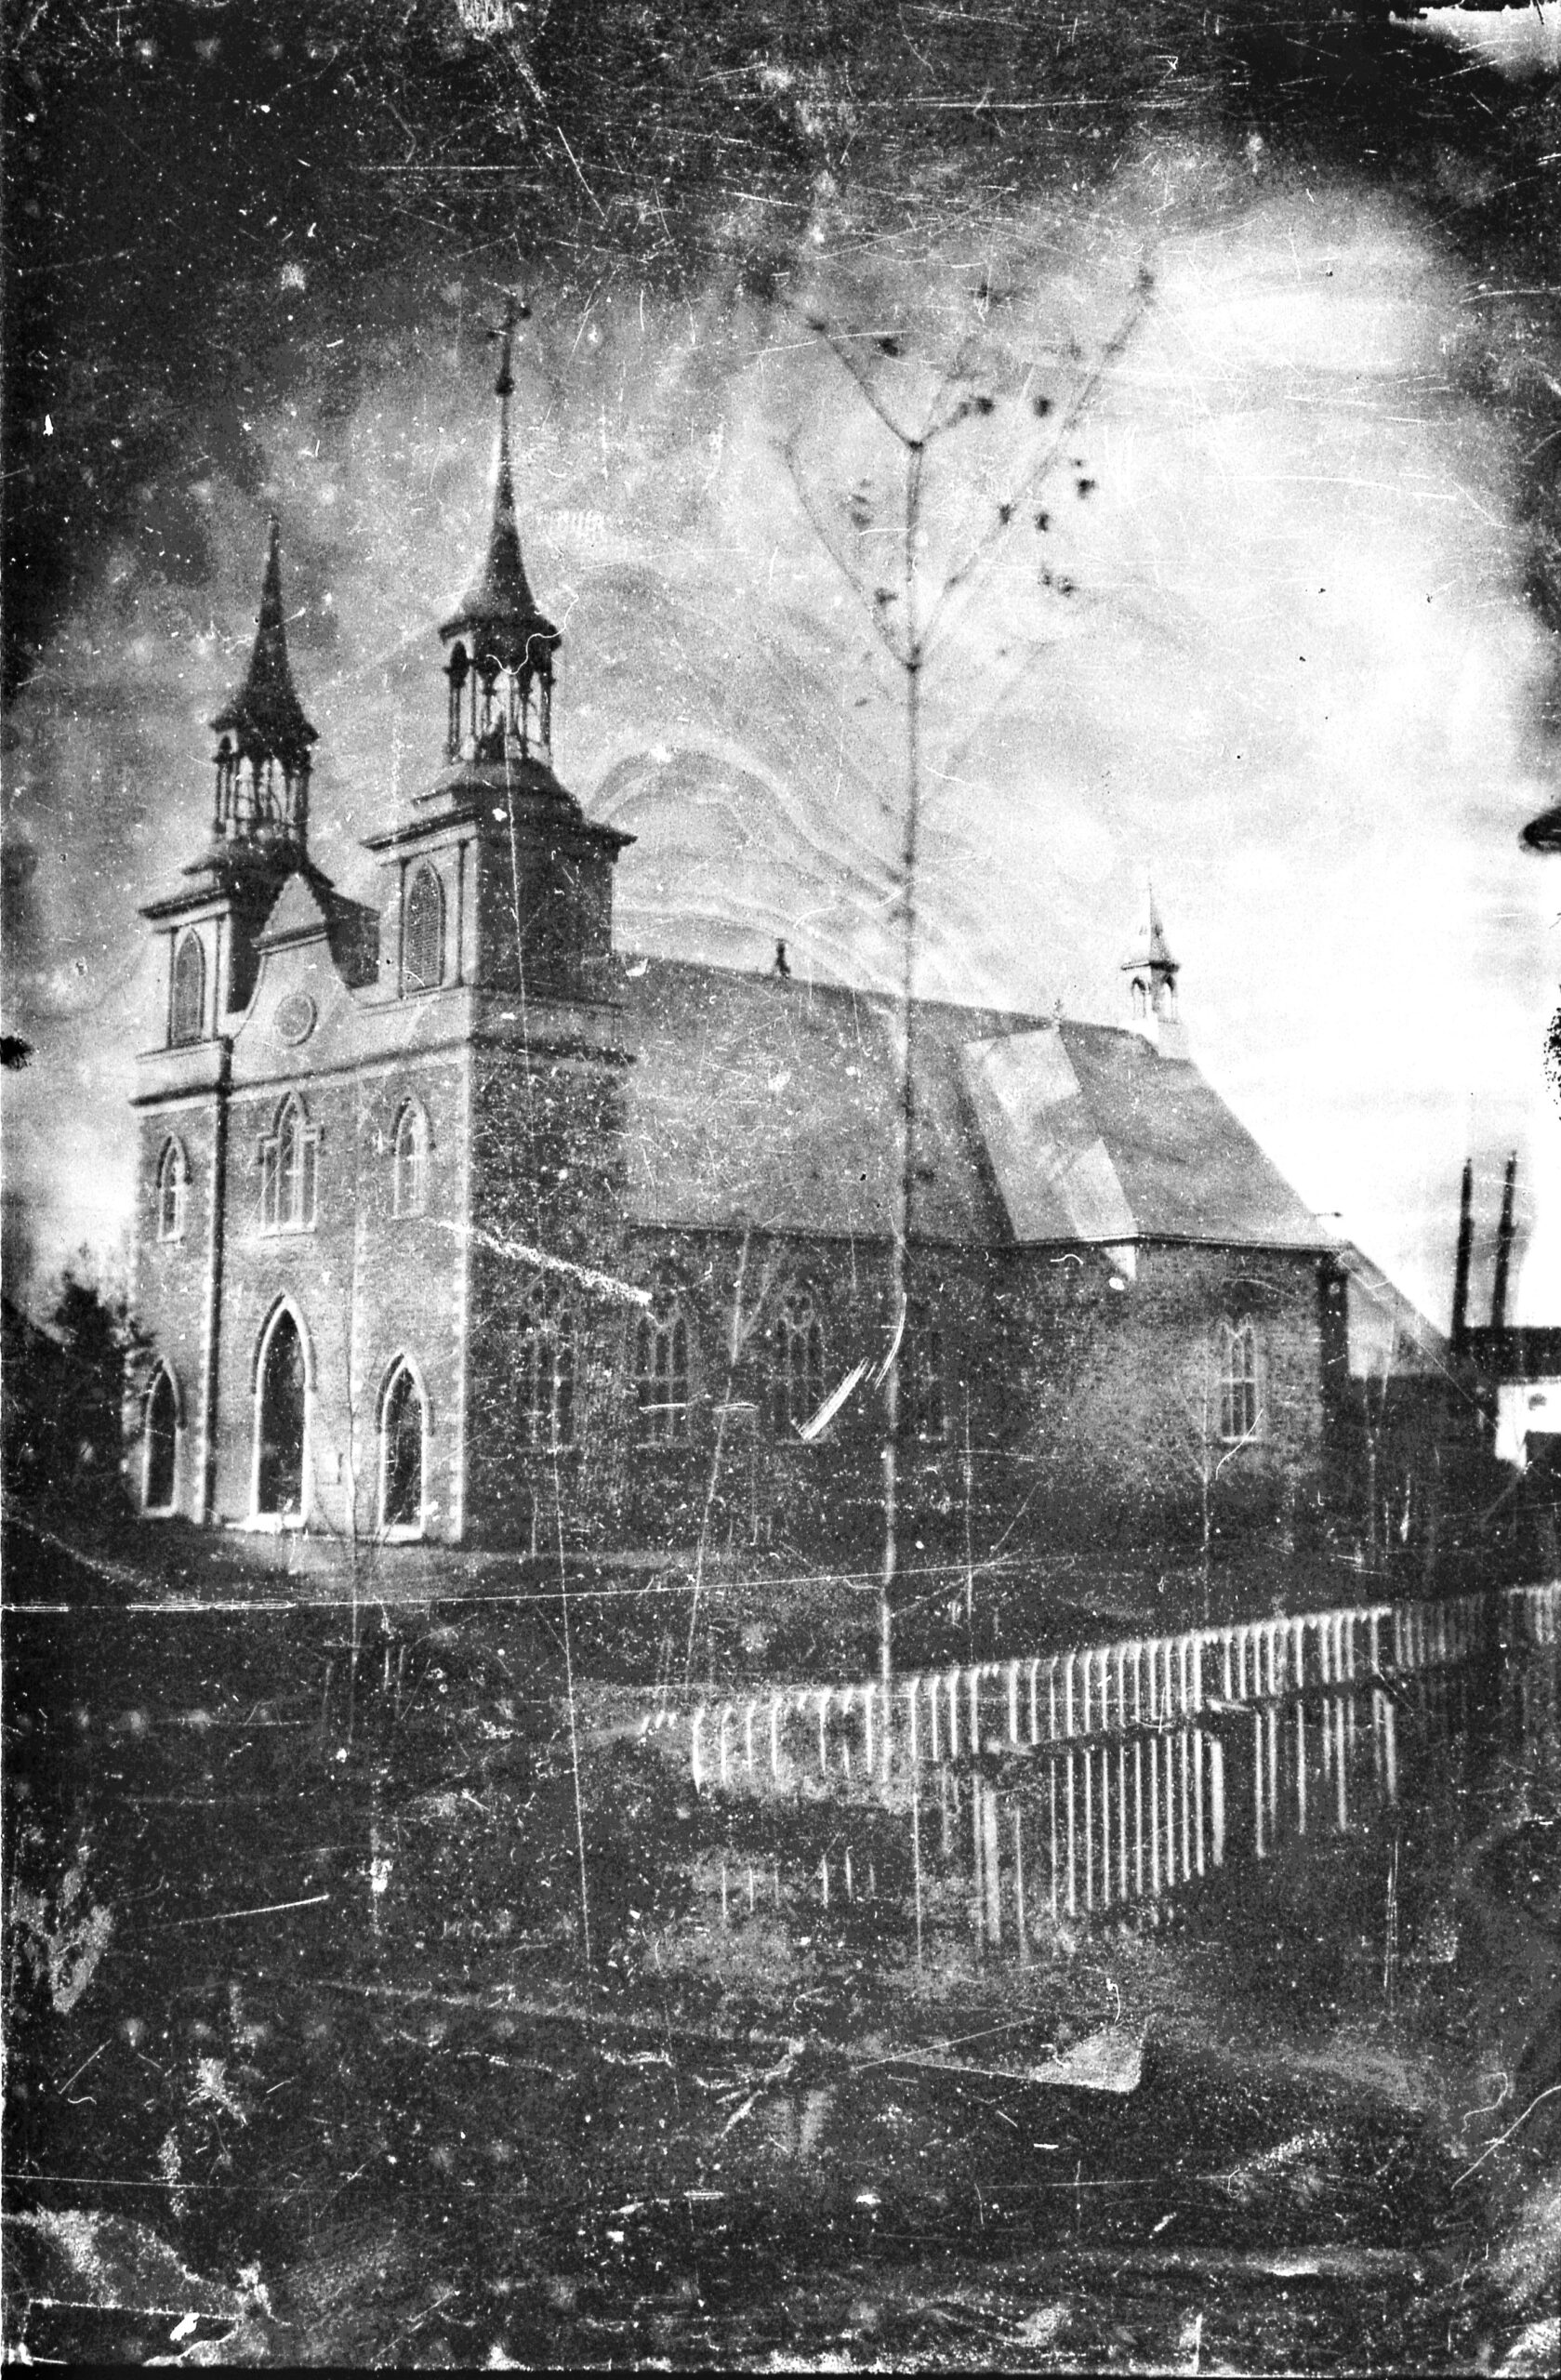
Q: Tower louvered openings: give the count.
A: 2